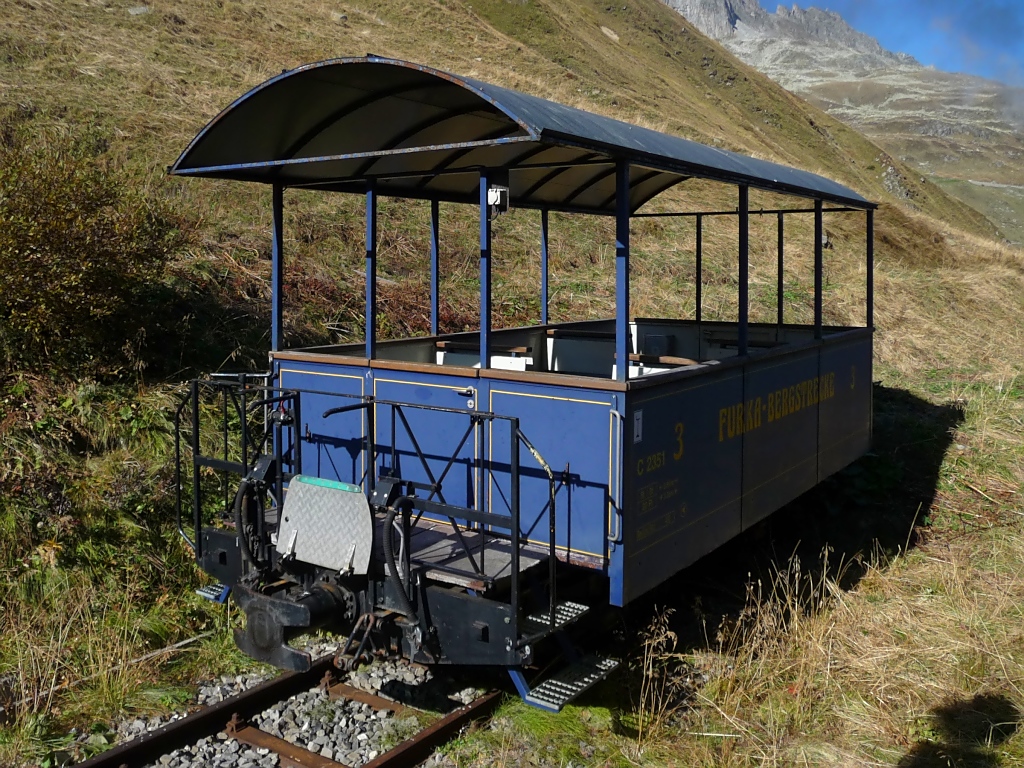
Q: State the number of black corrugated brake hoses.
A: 2